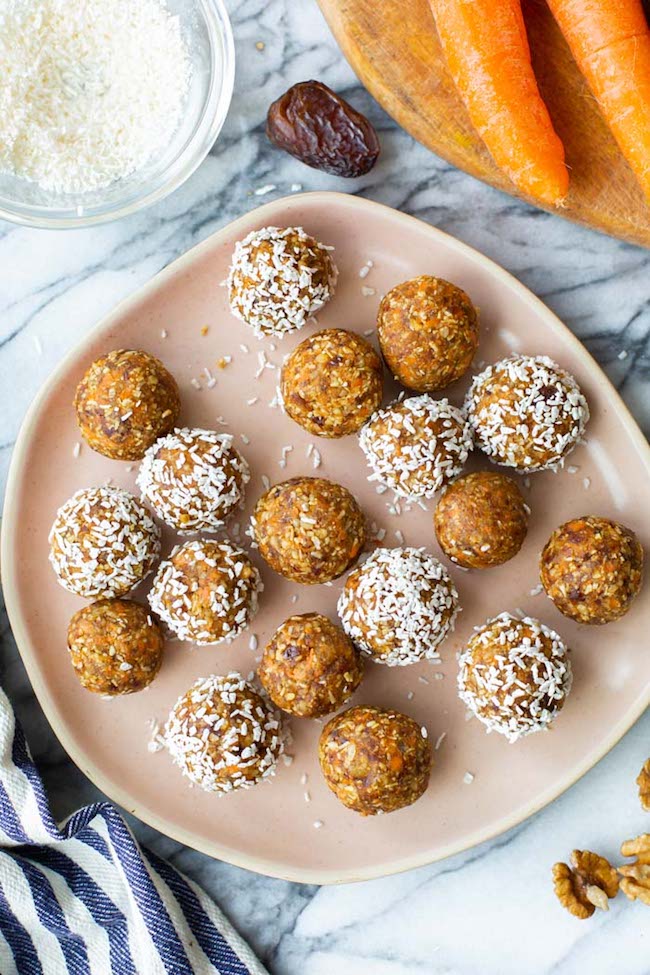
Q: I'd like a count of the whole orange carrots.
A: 2